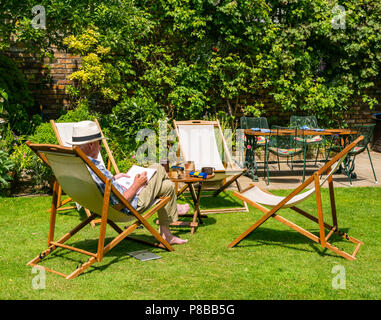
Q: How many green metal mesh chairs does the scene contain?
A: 4